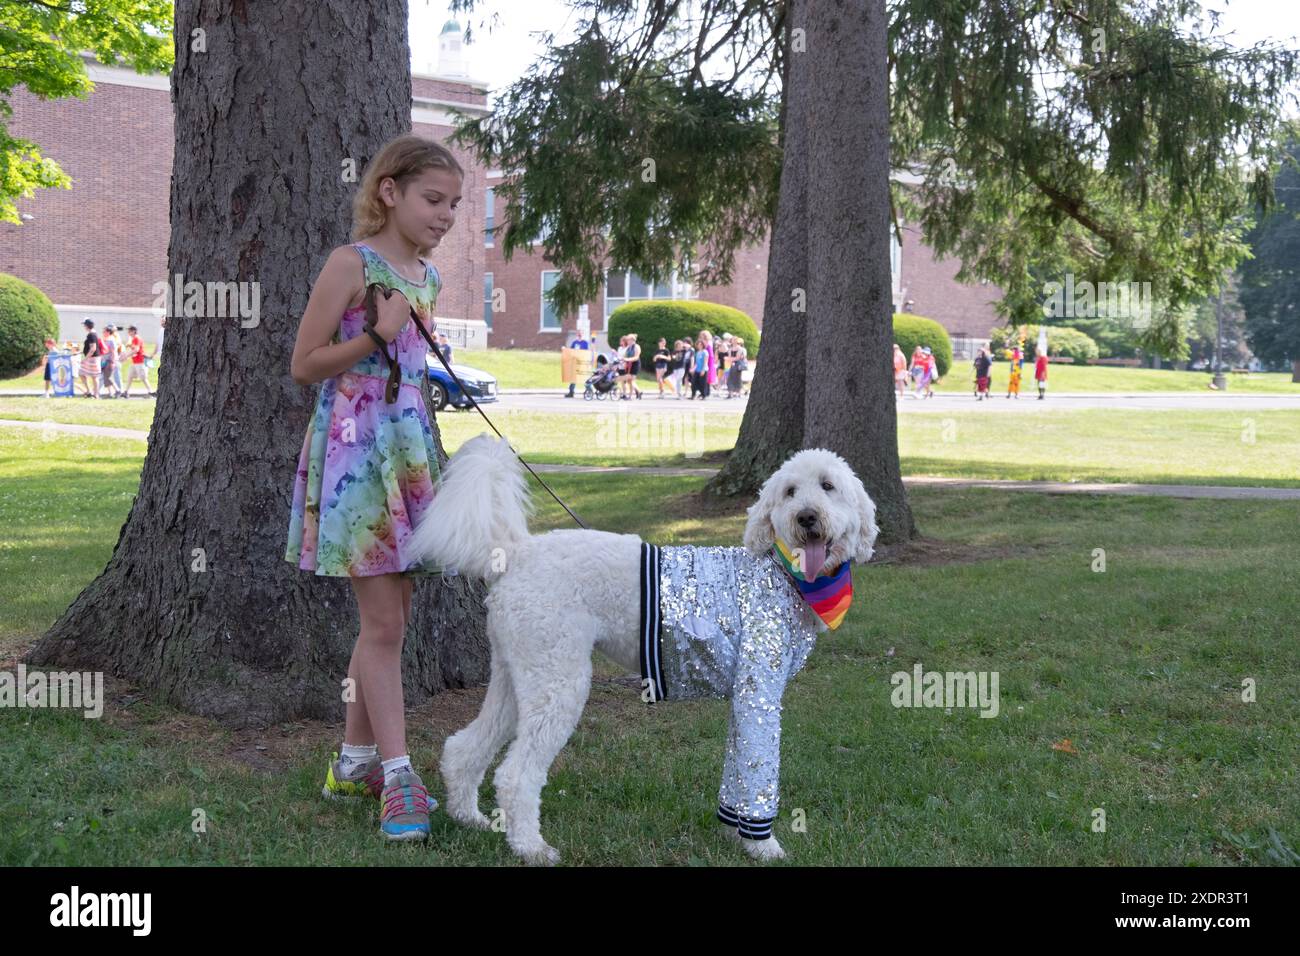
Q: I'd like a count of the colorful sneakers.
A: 2